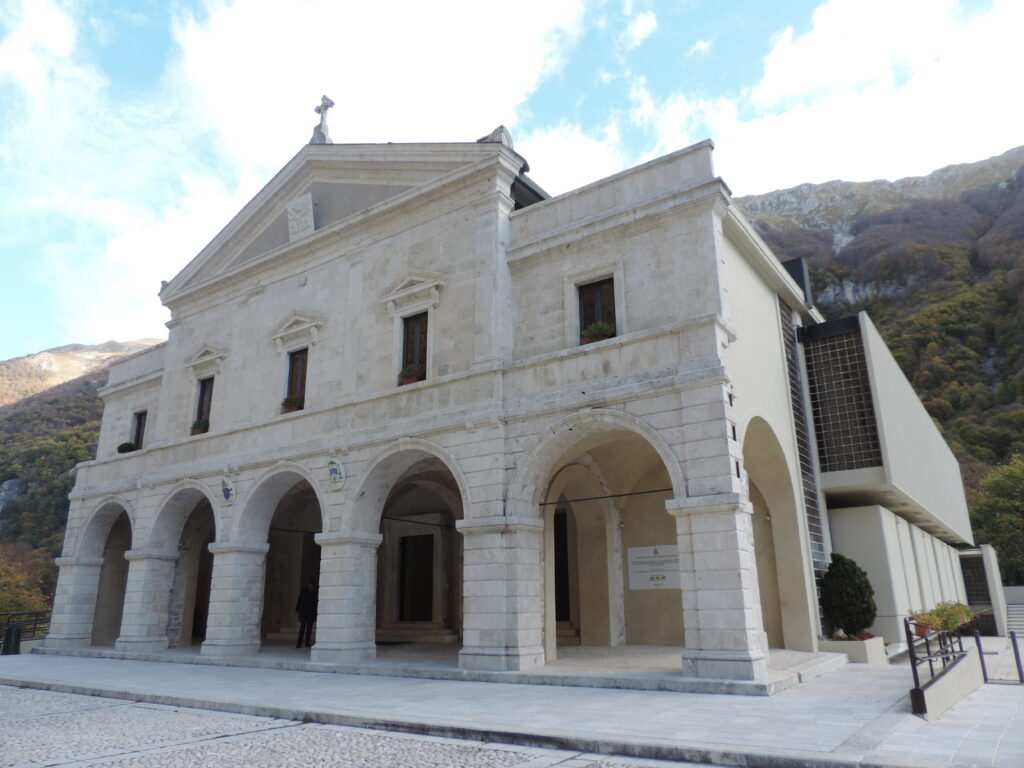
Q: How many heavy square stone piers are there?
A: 6